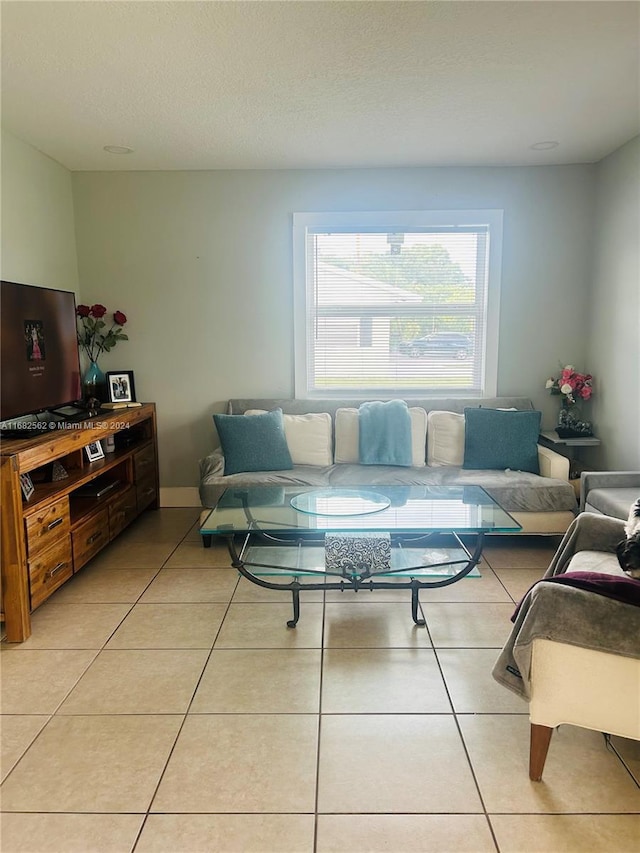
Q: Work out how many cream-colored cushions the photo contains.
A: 3